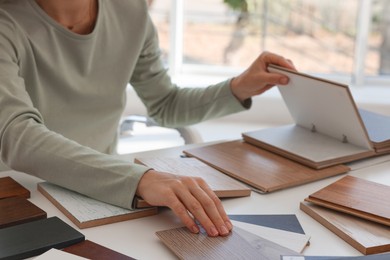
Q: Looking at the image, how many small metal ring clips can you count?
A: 2